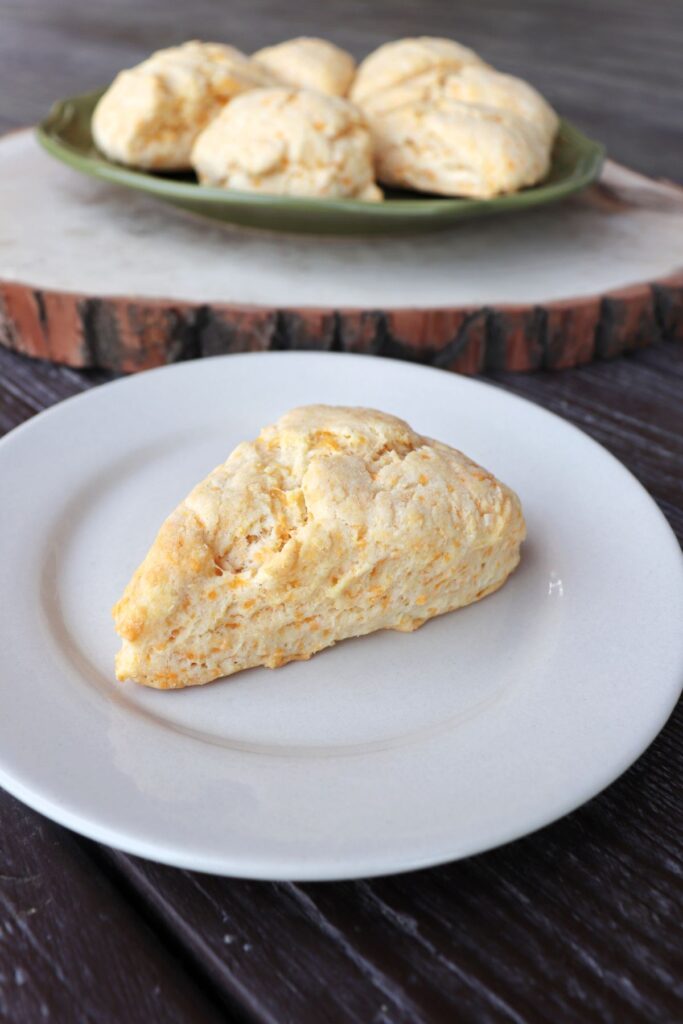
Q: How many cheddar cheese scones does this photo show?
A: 6